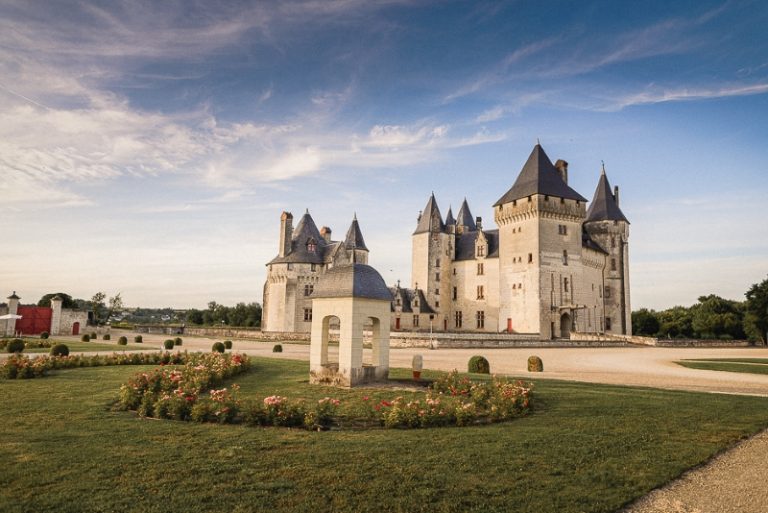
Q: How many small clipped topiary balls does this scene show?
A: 15